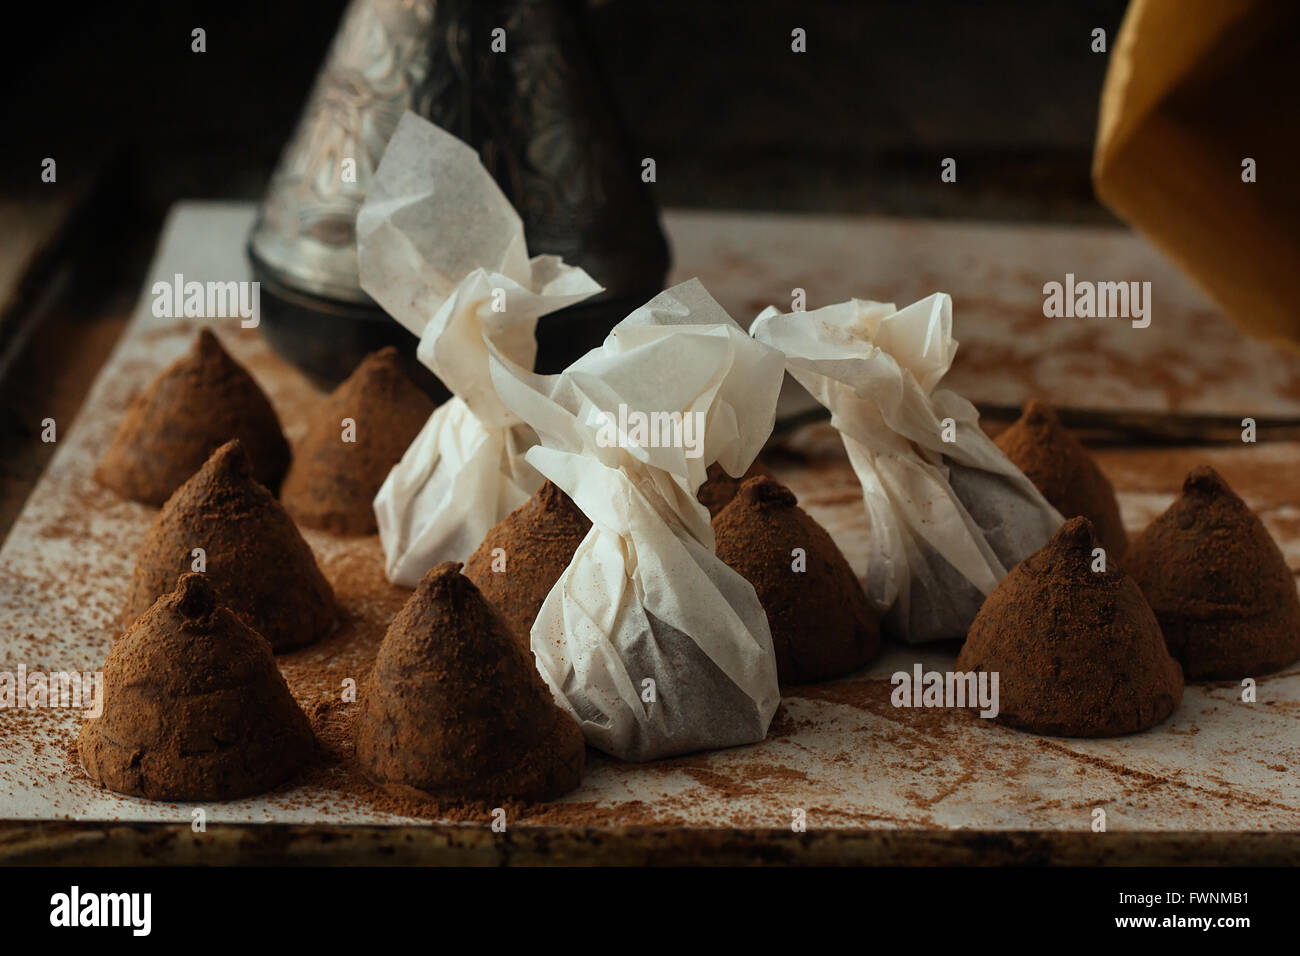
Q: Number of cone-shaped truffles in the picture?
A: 11